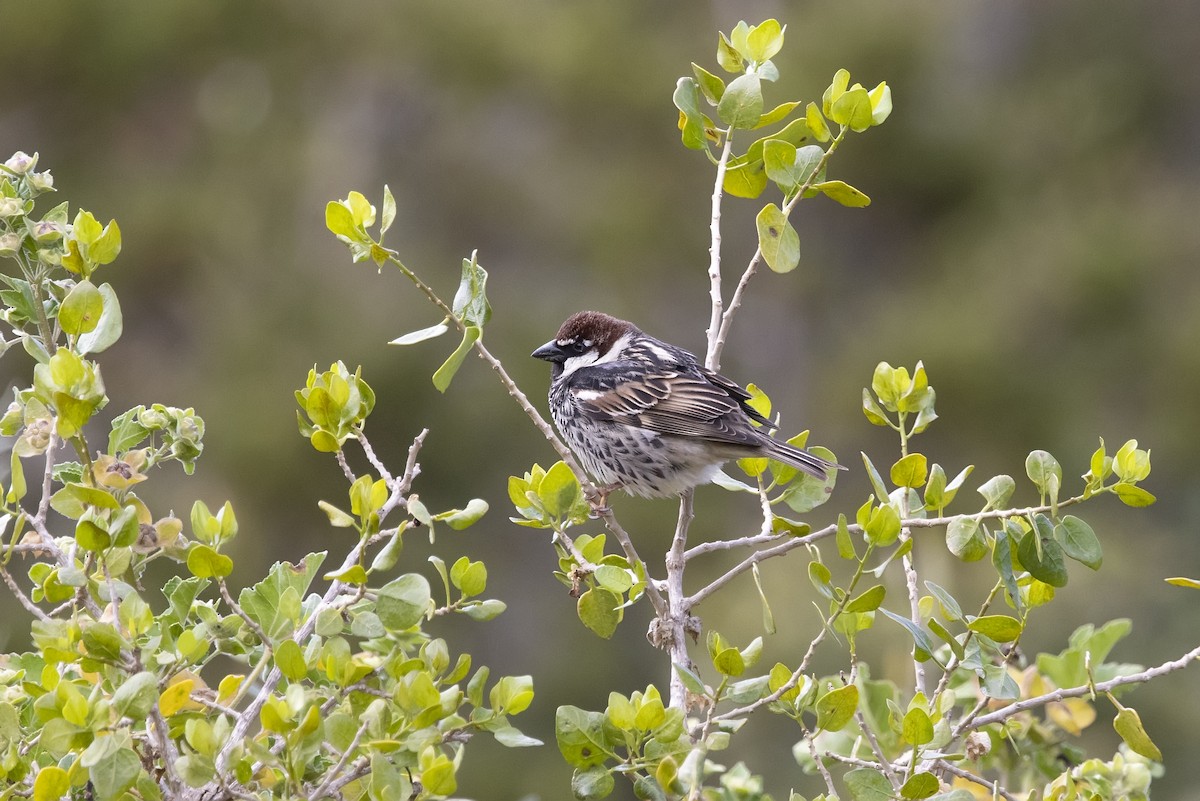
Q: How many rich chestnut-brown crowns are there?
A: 1